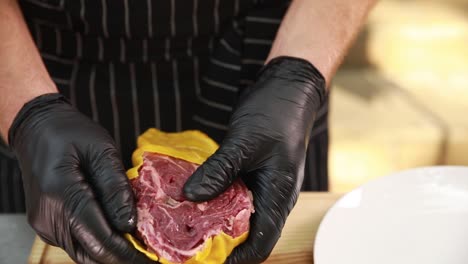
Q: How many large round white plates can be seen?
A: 1